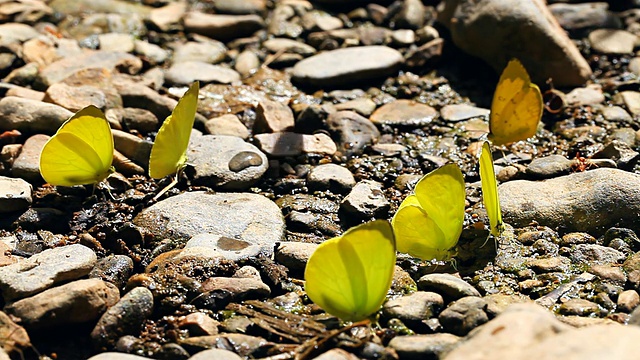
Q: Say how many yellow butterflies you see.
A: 6